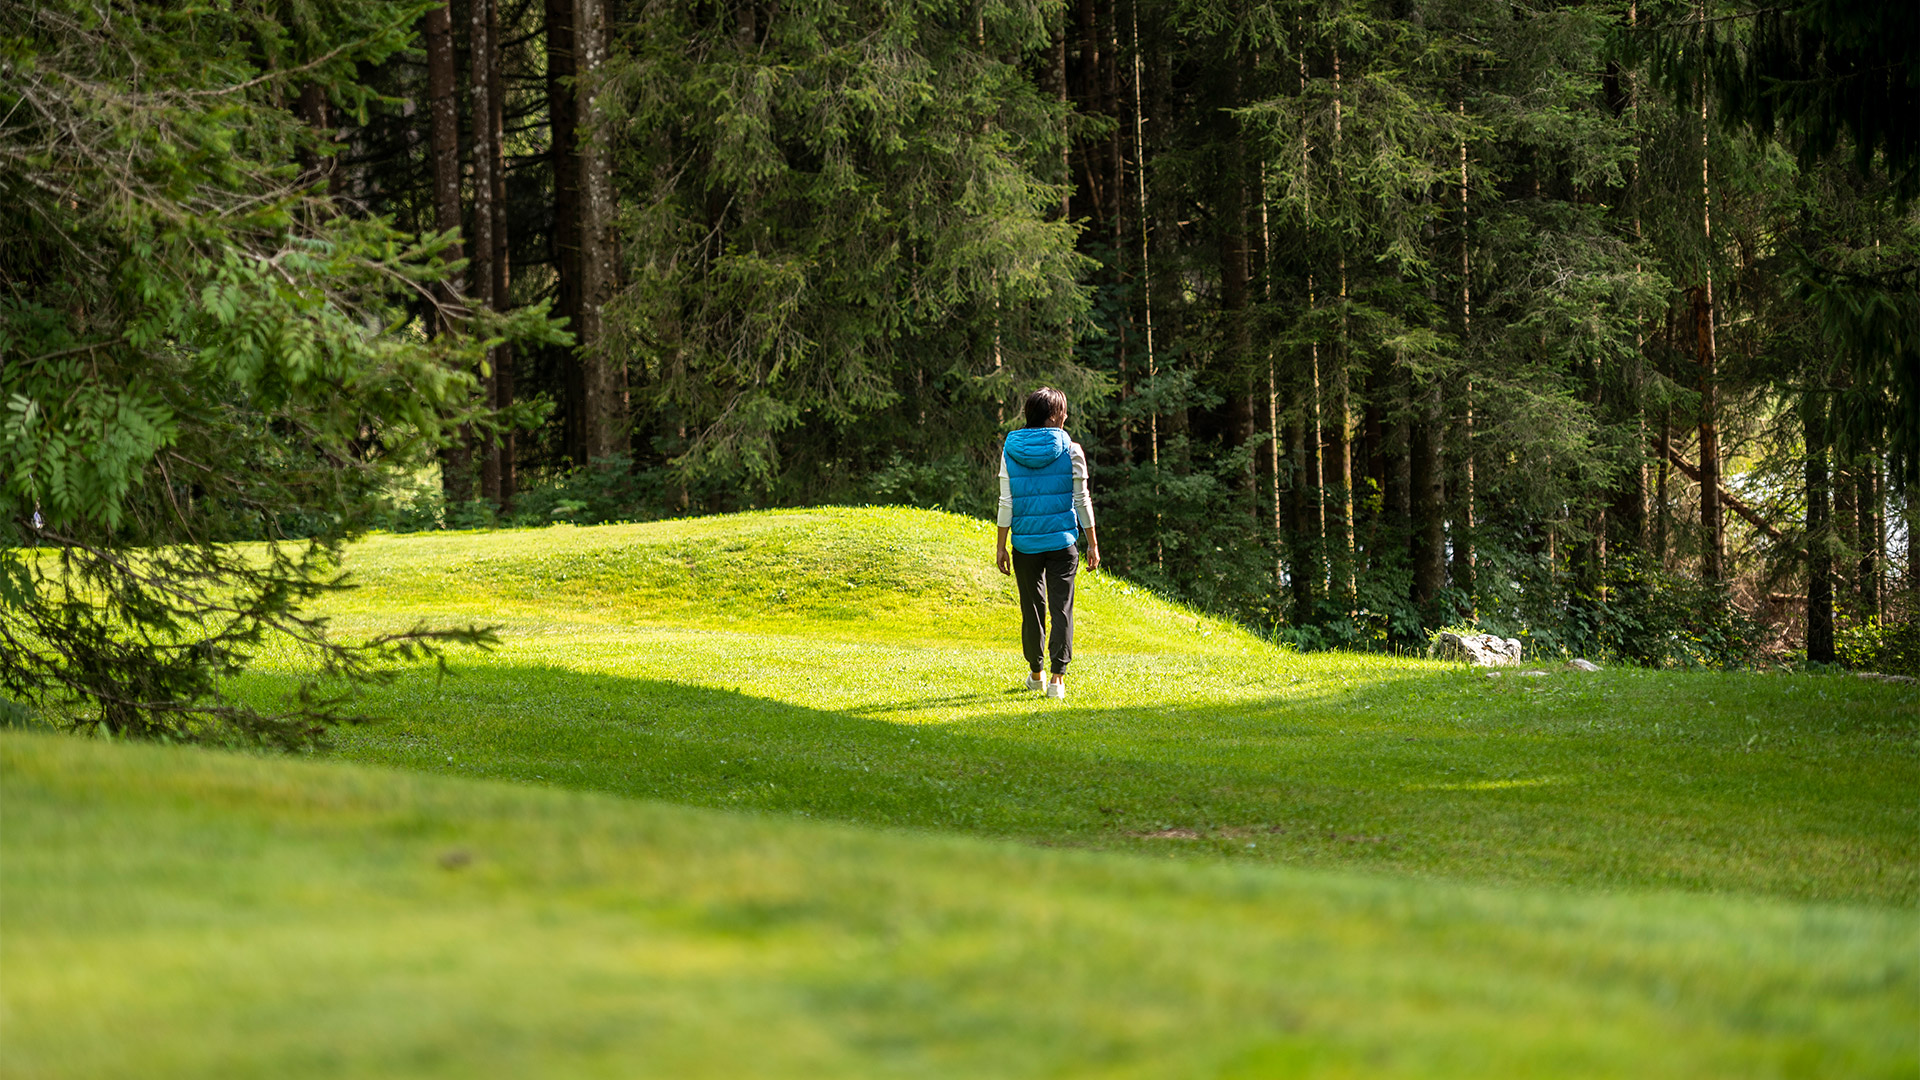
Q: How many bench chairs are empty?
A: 0